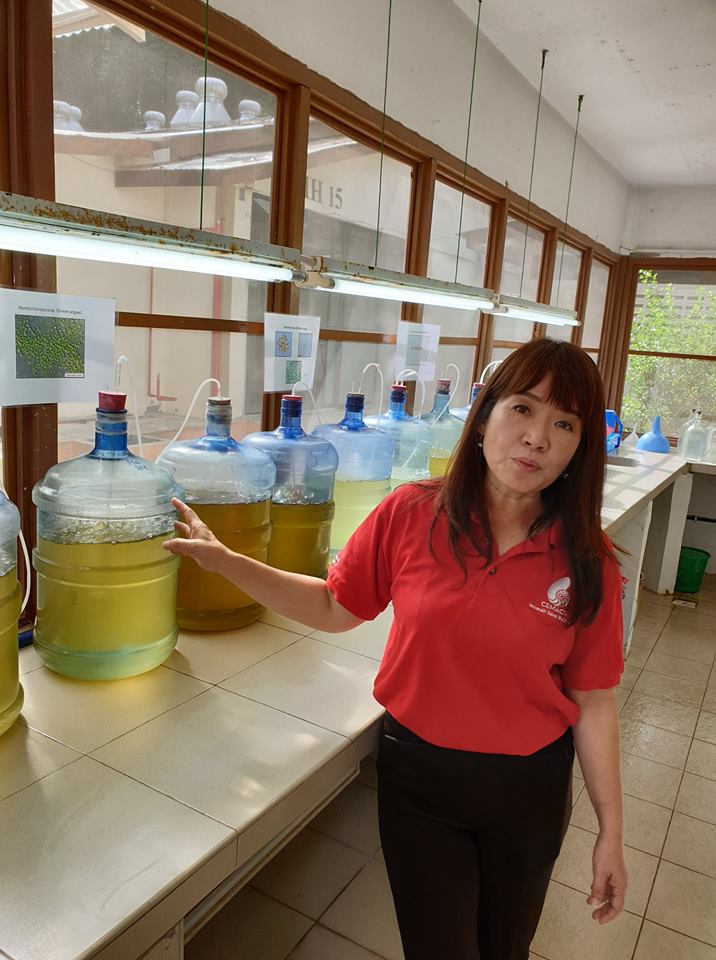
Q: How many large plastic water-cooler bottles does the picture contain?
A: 8